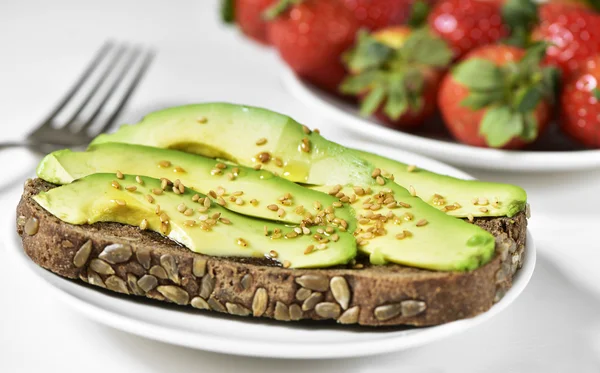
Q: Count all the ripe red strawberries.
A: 8